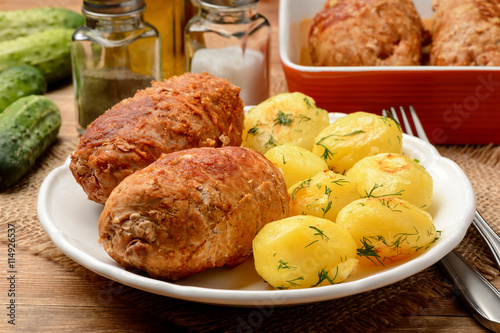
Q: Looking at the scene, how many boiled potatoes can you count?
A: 7